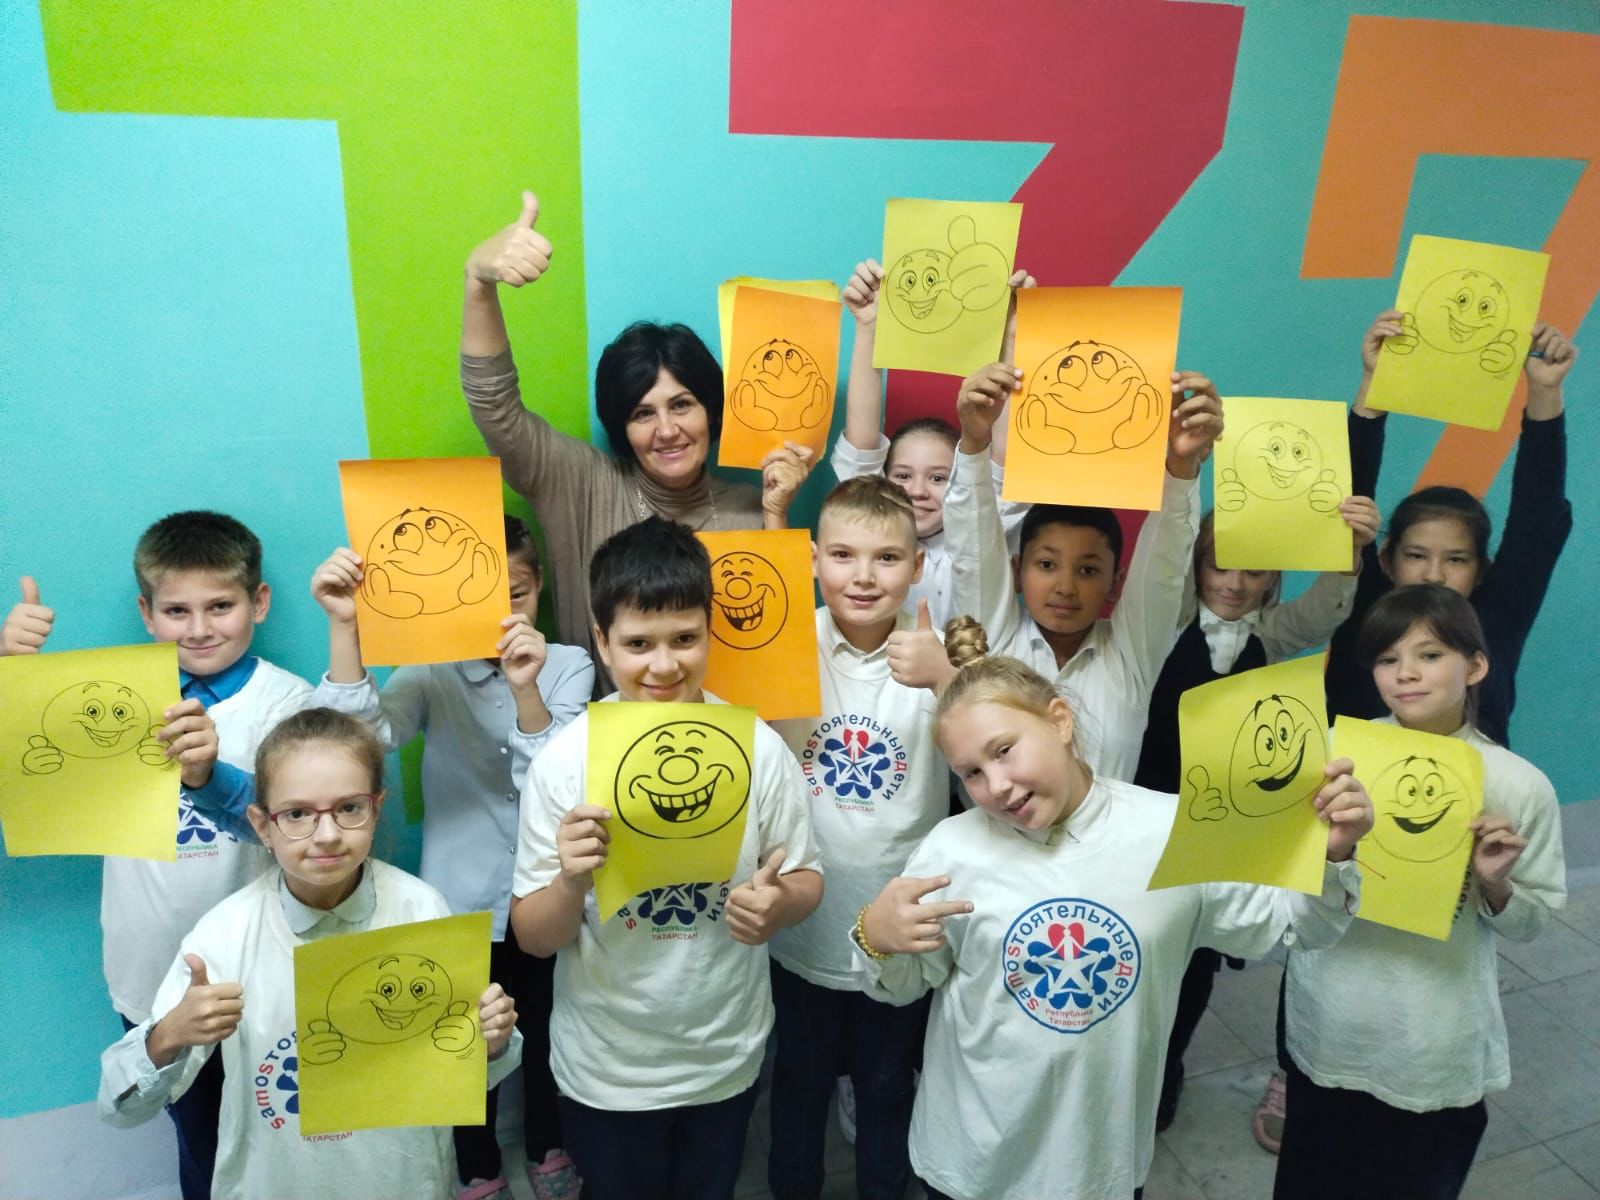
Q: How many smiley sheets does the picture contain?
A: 12